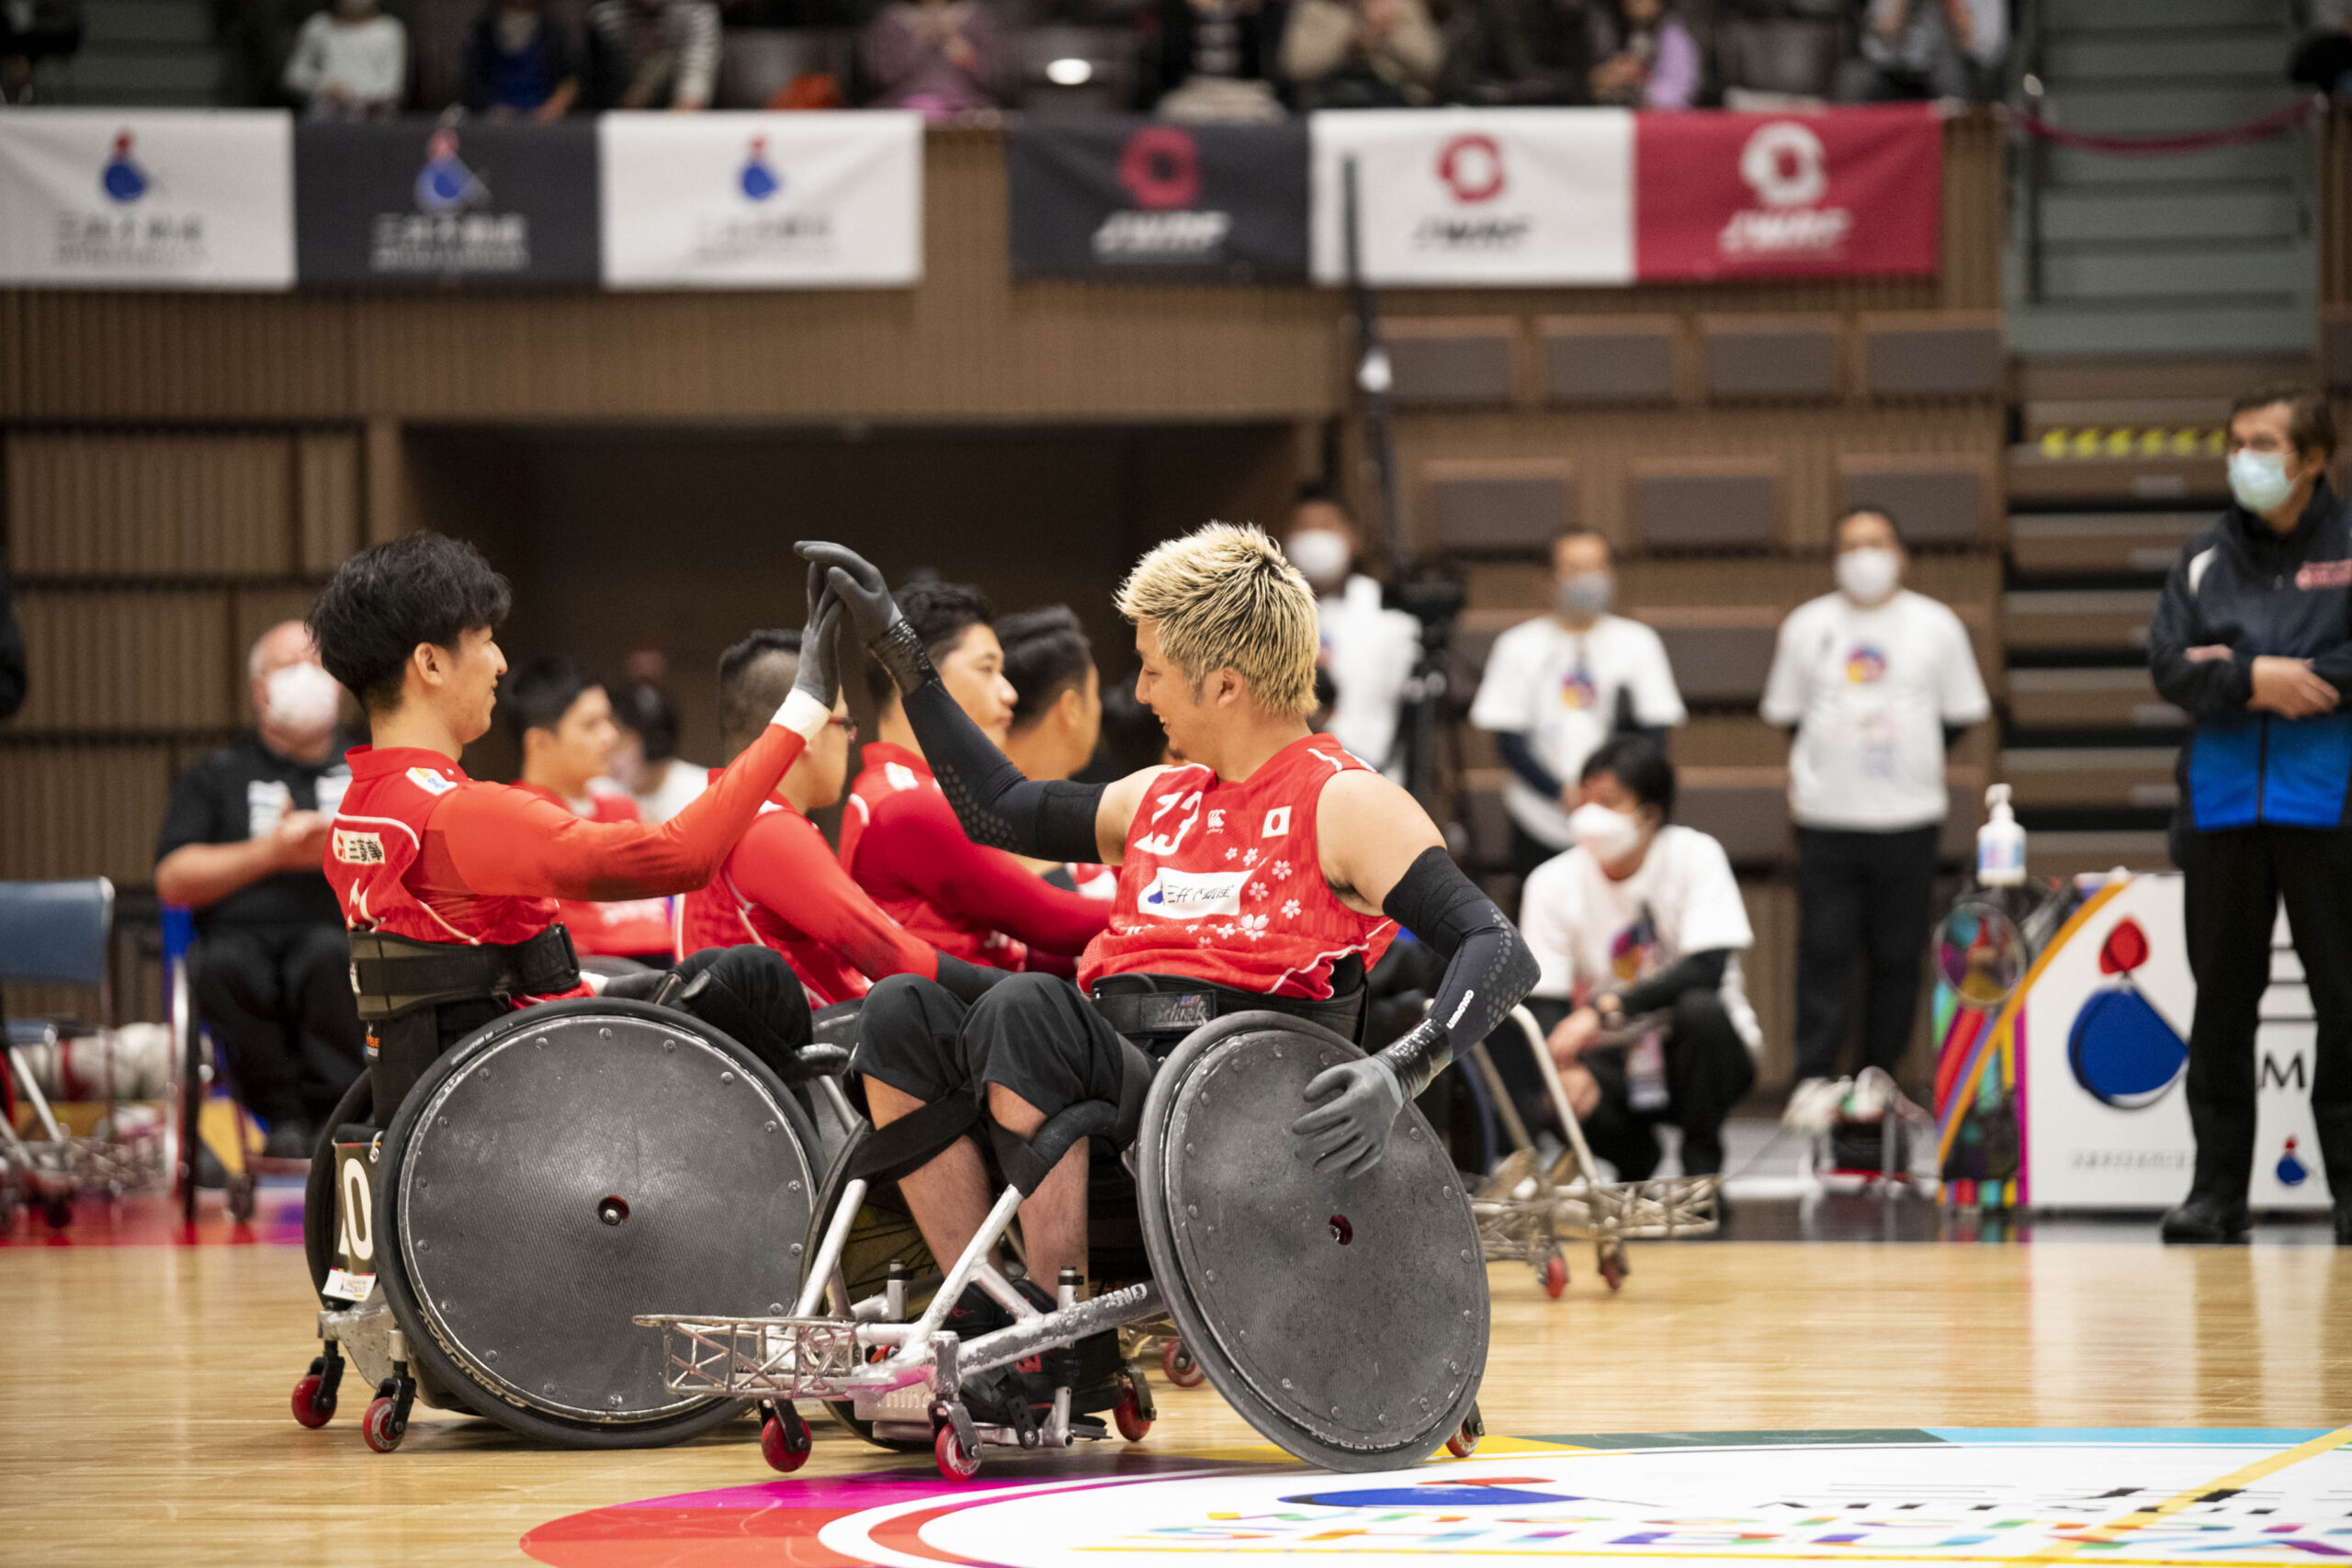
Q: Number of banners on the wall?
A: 6